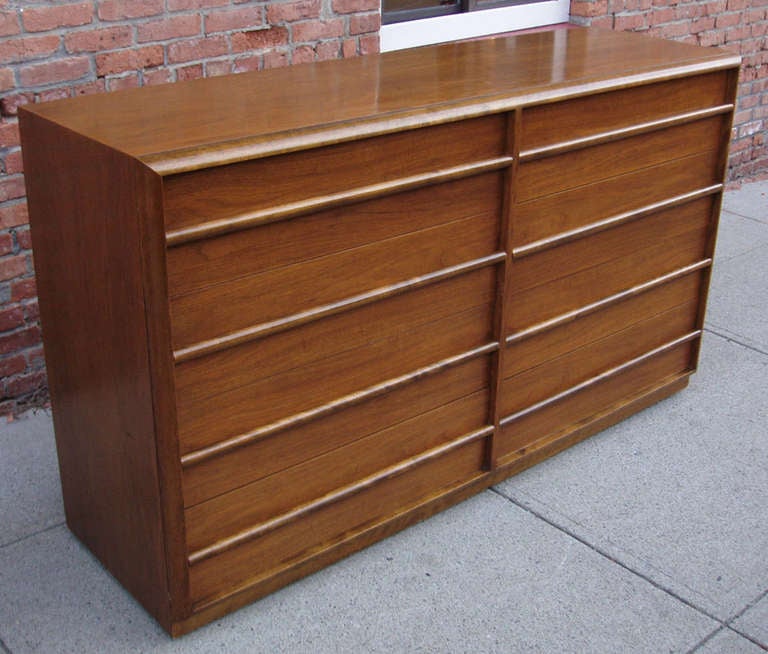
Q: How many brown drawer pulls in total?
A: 8